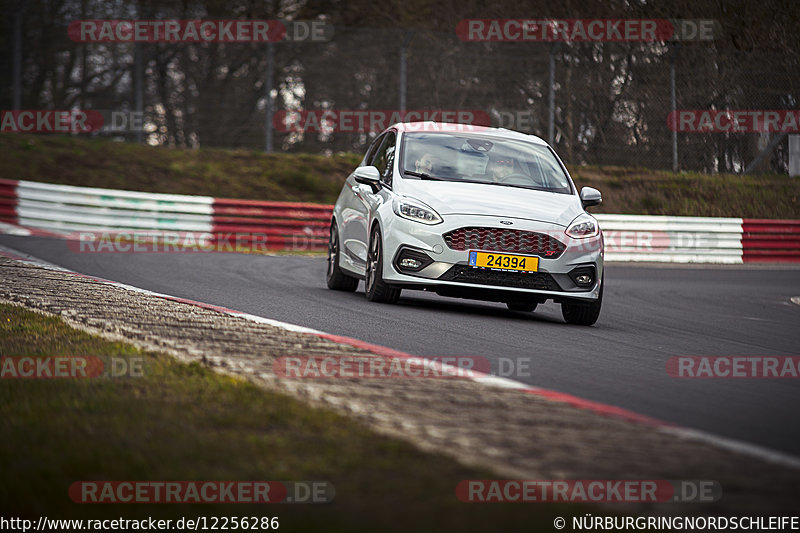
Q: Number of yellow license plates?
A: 1